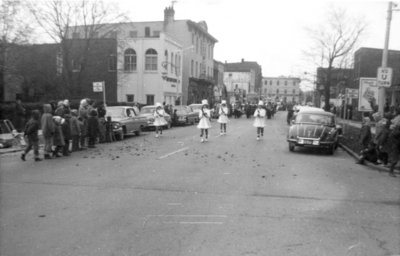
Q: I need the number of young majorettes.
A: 4